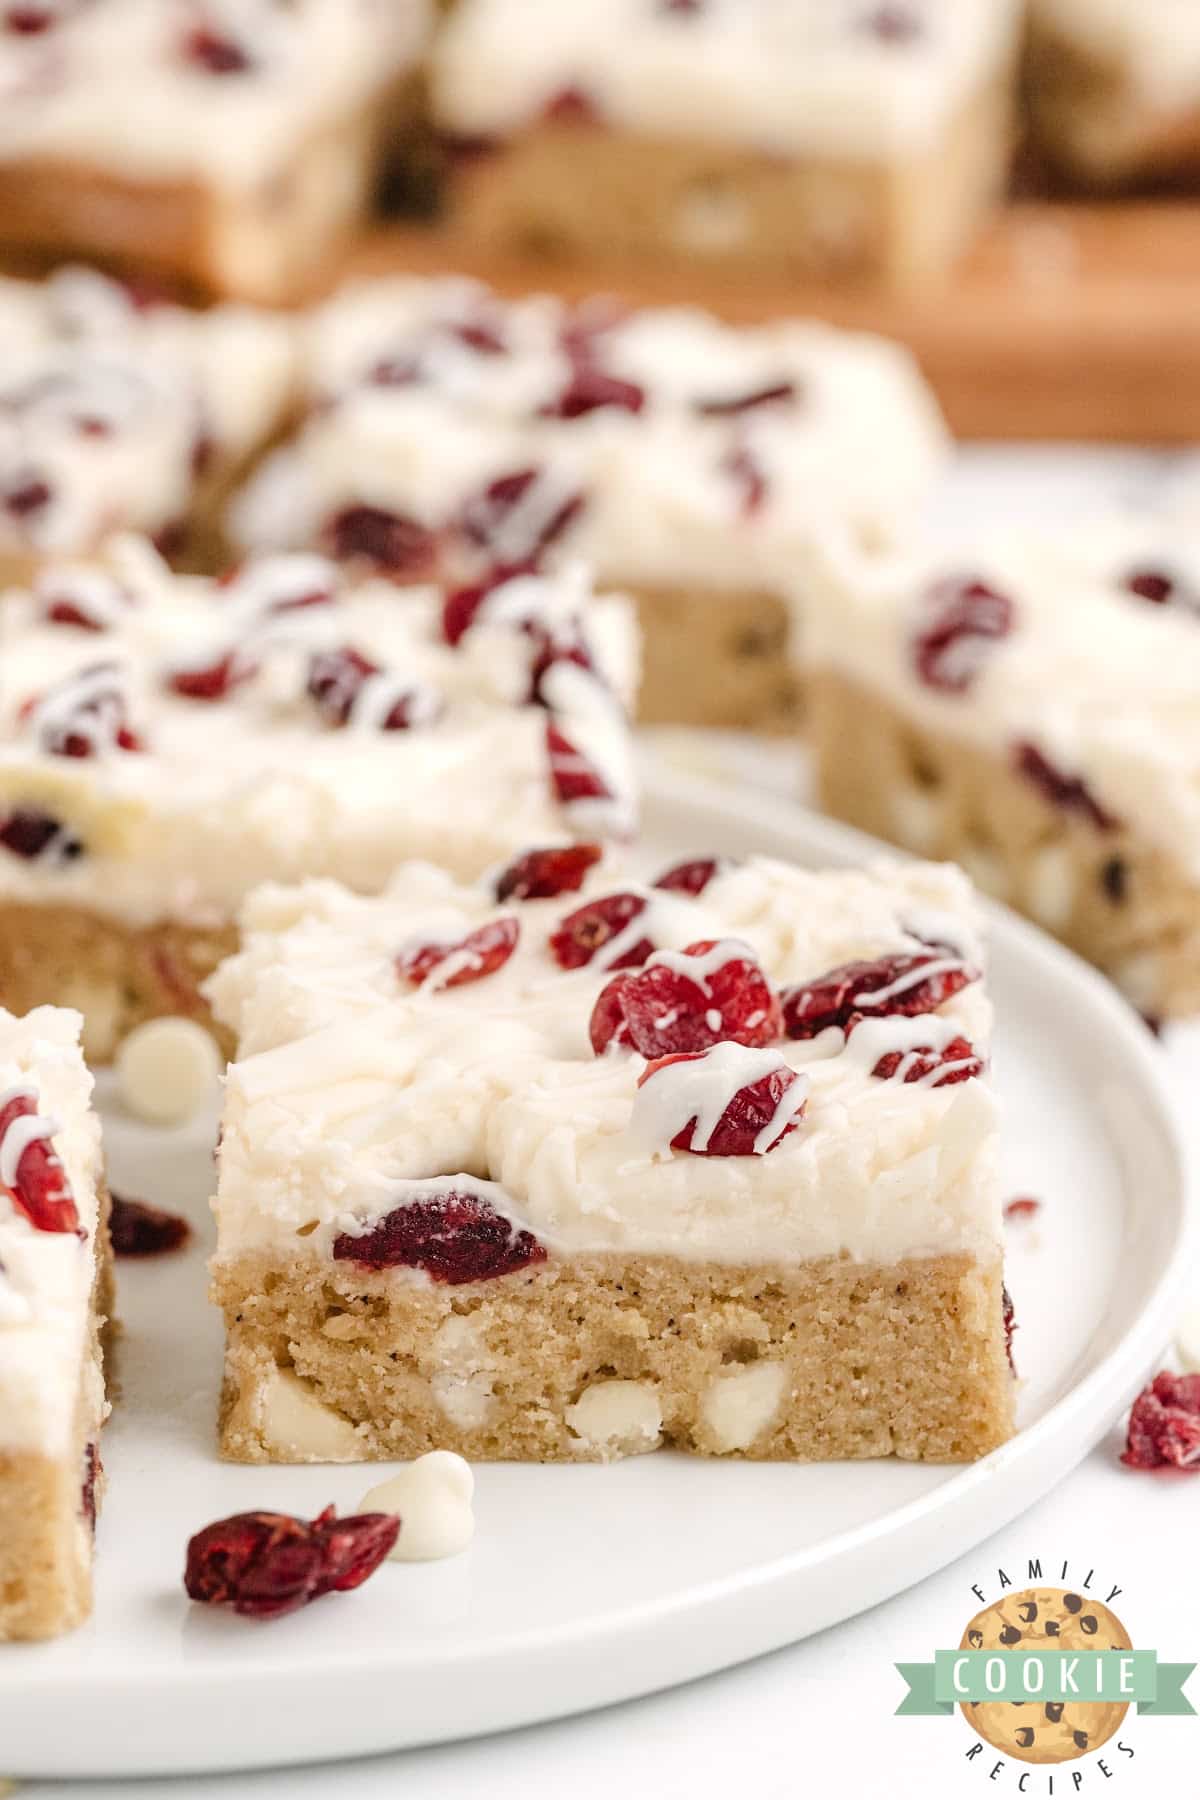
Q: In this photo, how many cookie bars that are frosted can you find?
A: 9